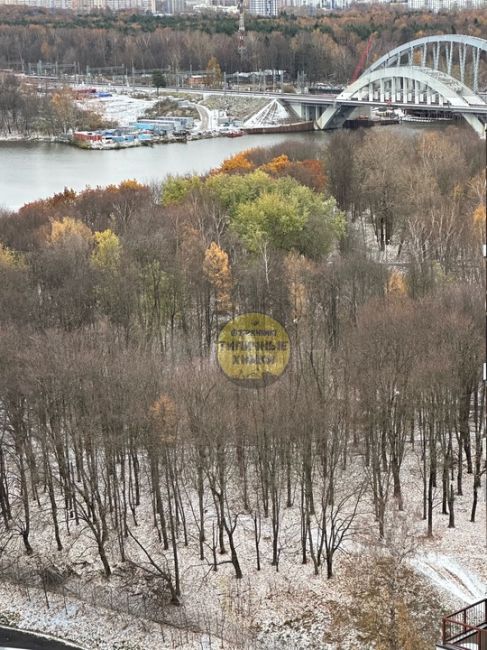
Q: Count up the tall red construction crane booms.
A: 1